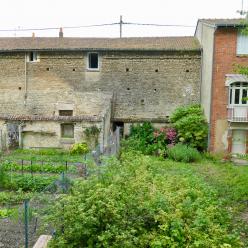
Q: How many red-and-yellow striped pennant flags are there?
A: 0